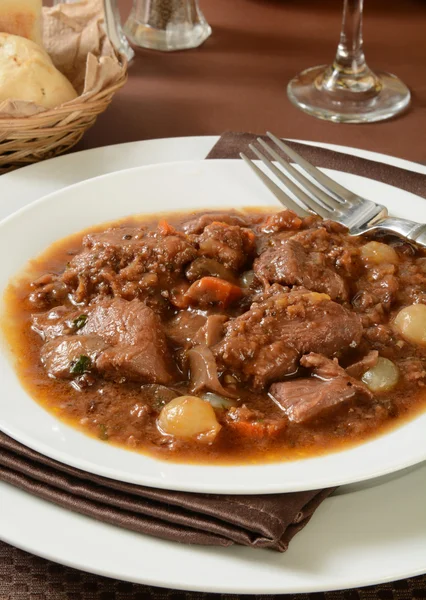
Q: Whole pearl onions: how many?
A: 4